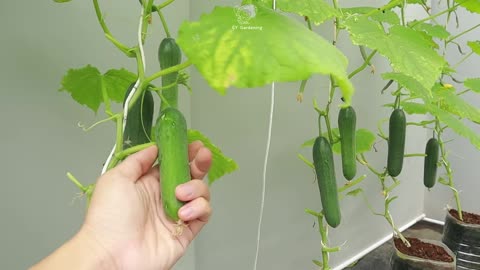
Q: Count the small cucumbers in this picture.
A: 7